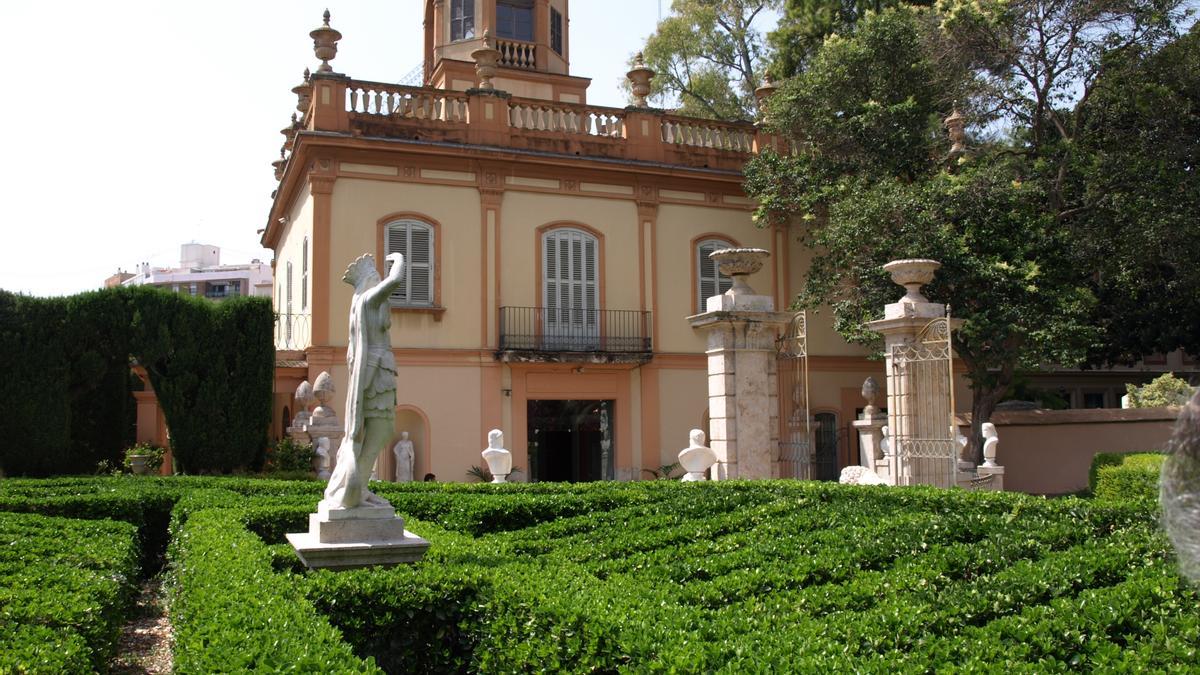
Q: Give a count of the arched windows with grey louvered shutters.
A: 3